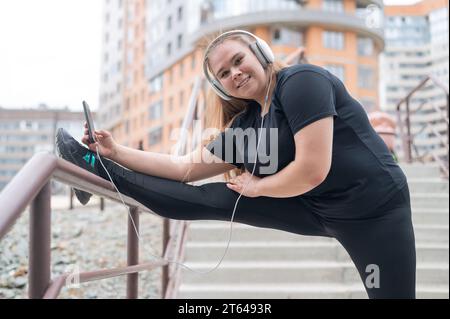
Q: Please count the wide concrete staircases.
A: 1